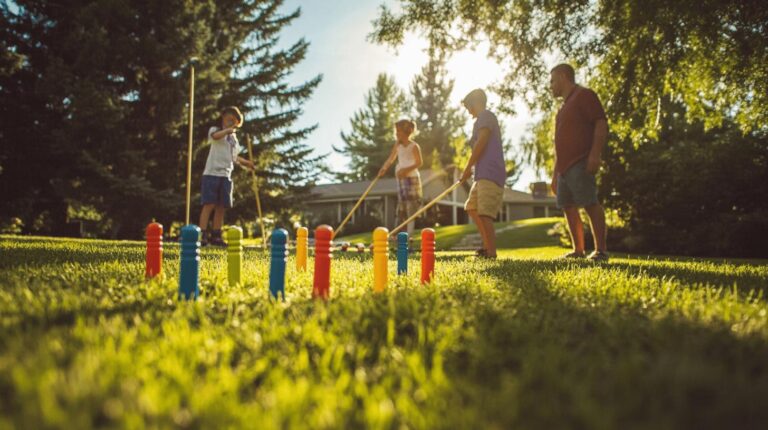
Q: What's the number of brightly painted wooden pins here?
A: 9